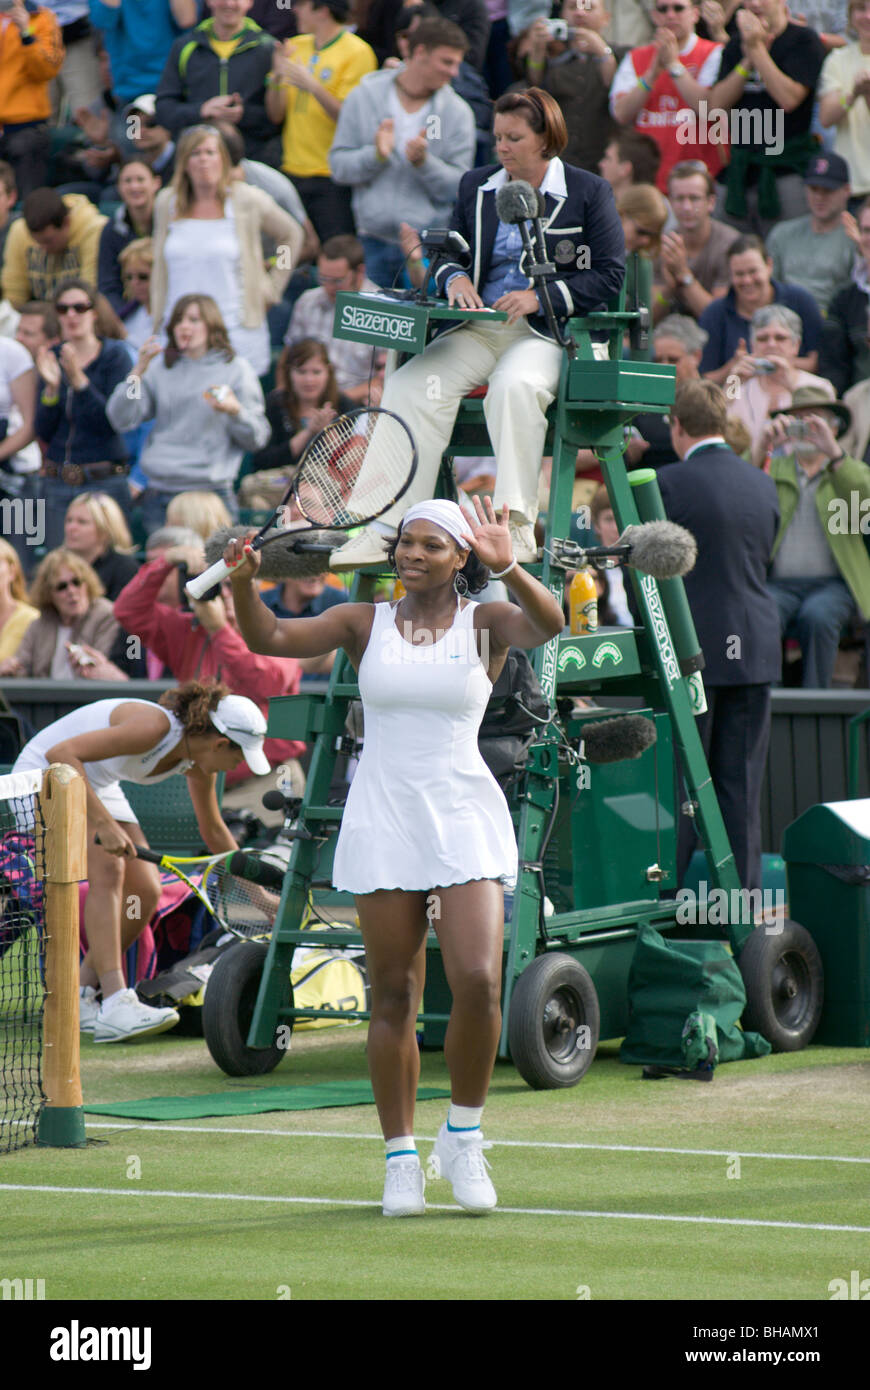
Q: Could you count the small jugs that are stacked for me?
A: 0